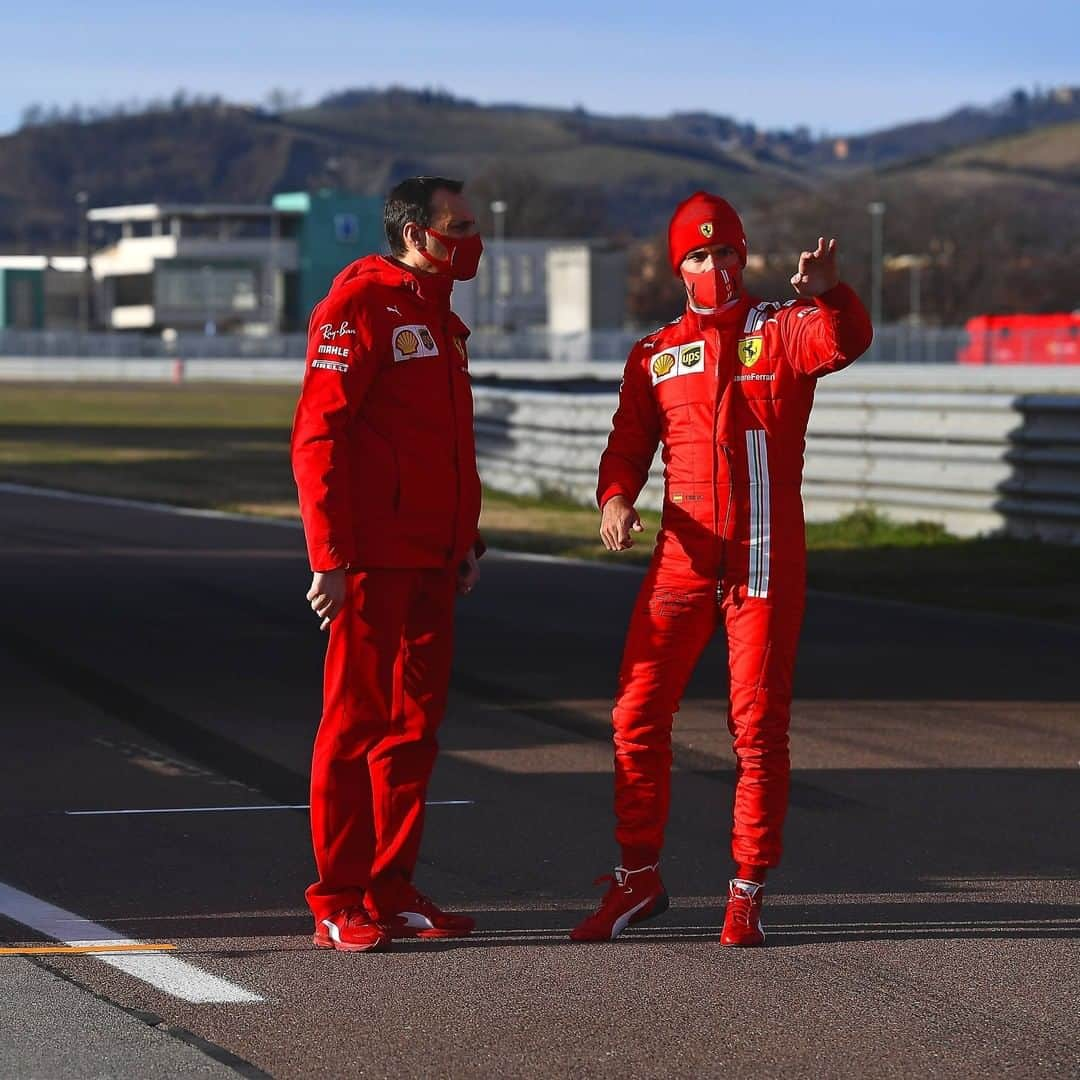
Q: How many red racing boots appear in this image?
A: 2